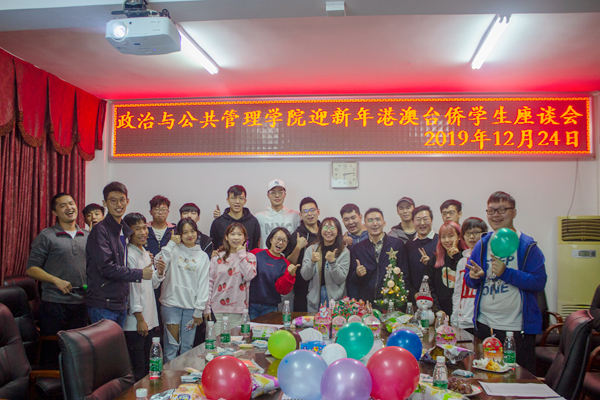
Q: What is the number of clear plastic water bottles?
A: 12